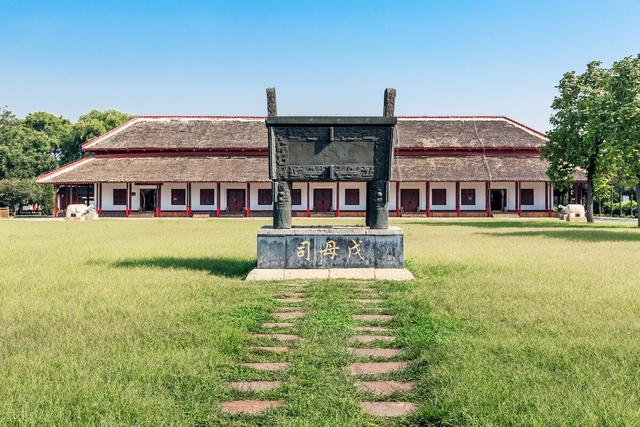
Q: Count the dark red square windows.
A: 9